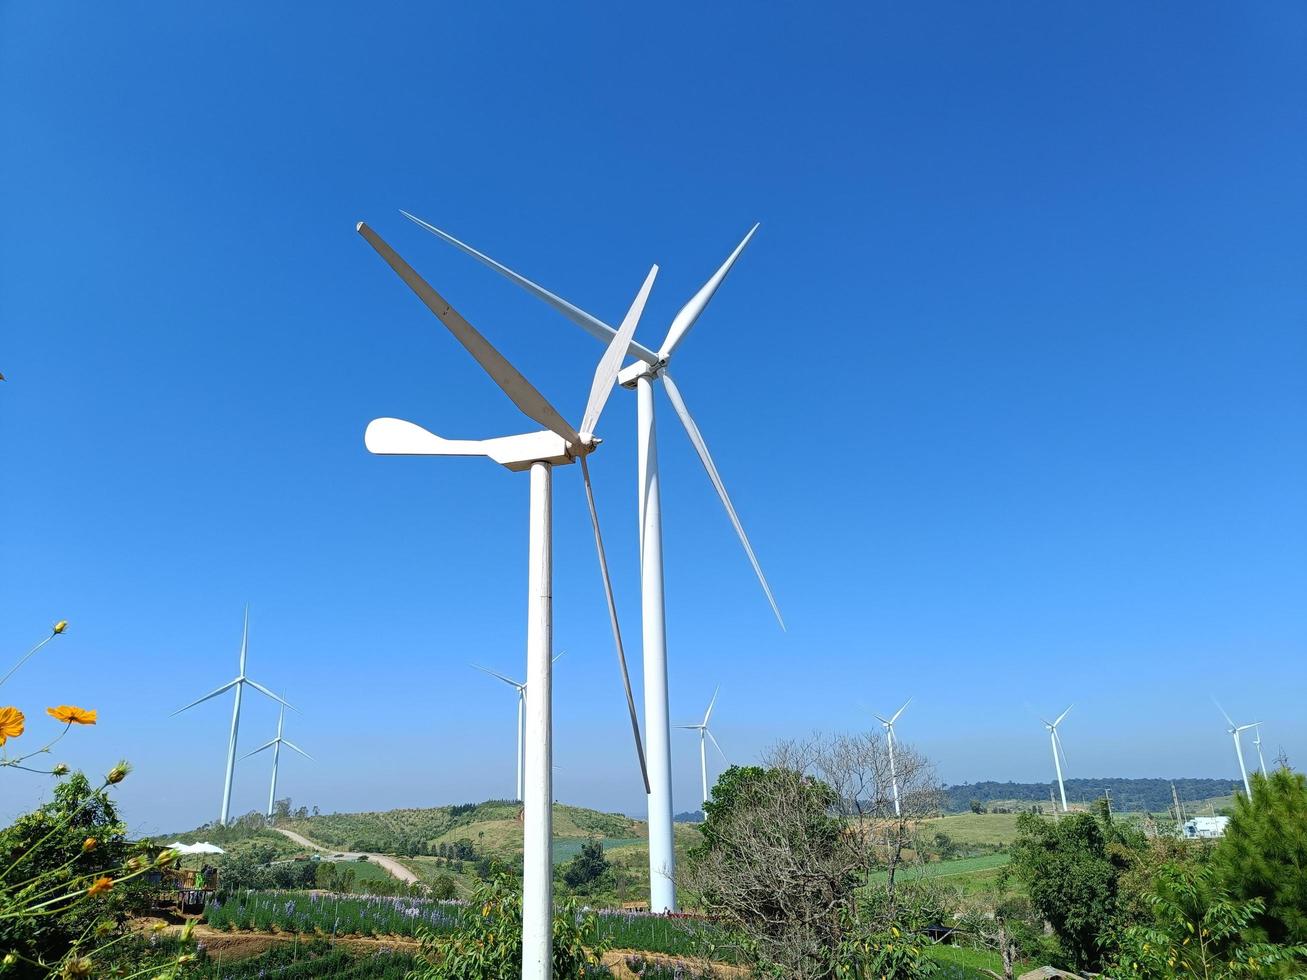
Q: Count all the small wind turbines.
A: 8